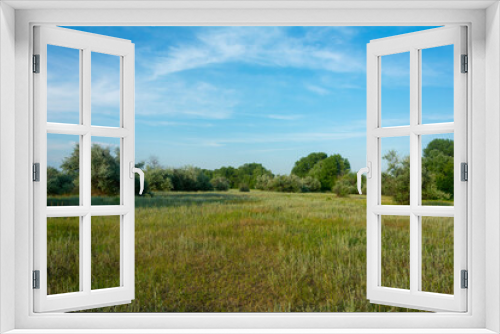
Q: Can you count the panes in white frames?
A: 12